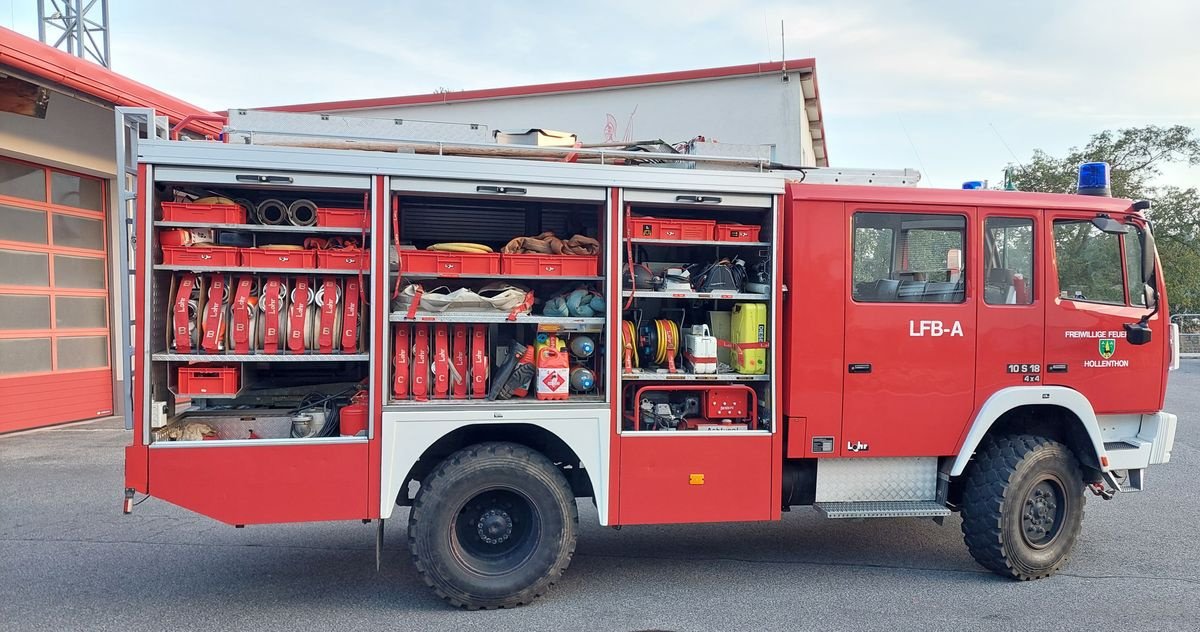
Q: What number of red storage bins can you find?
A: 10